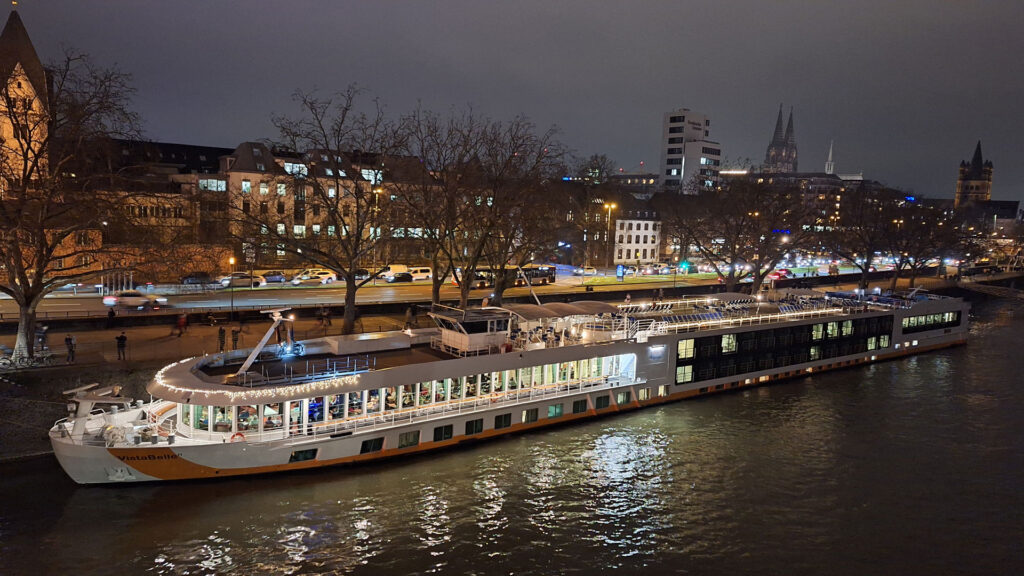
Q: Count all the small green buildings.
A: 0